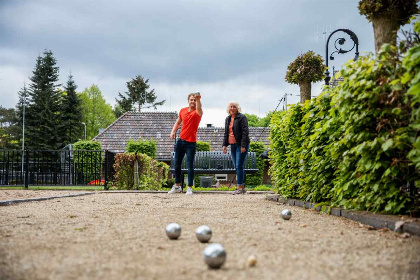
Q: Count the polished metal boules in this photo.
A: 4